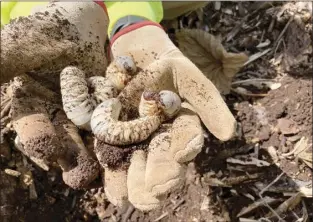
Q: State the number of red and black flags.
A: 0